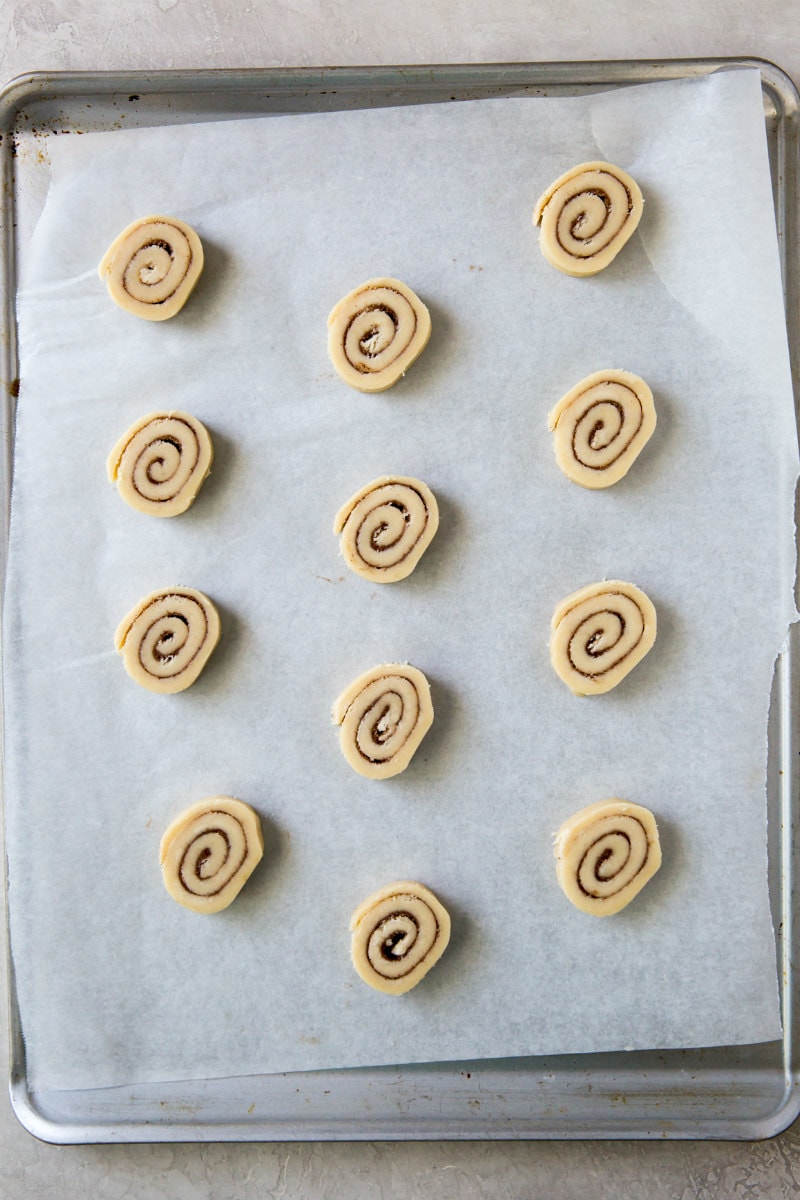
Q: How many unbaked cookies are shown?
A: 12